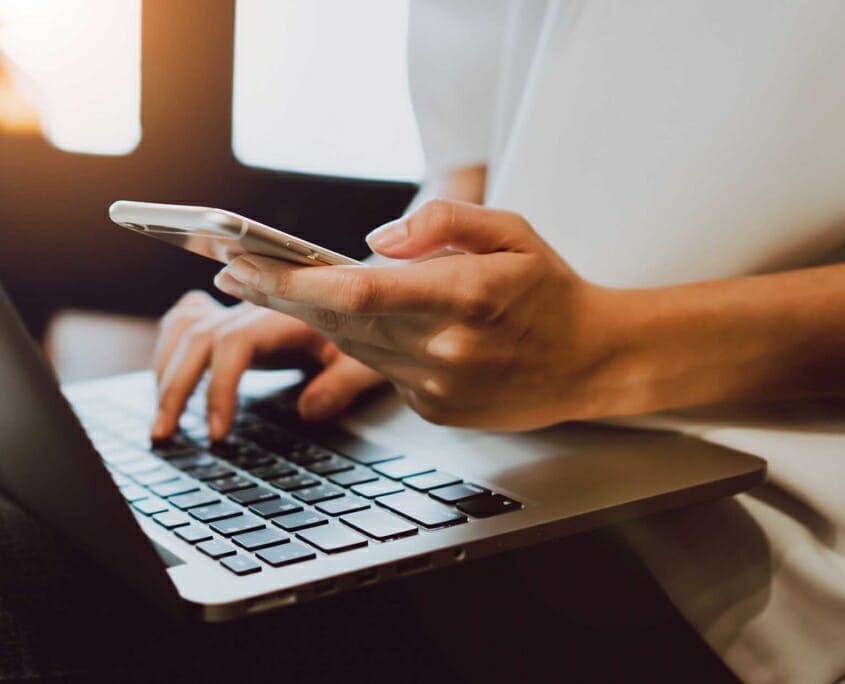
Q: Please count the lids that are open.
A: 1